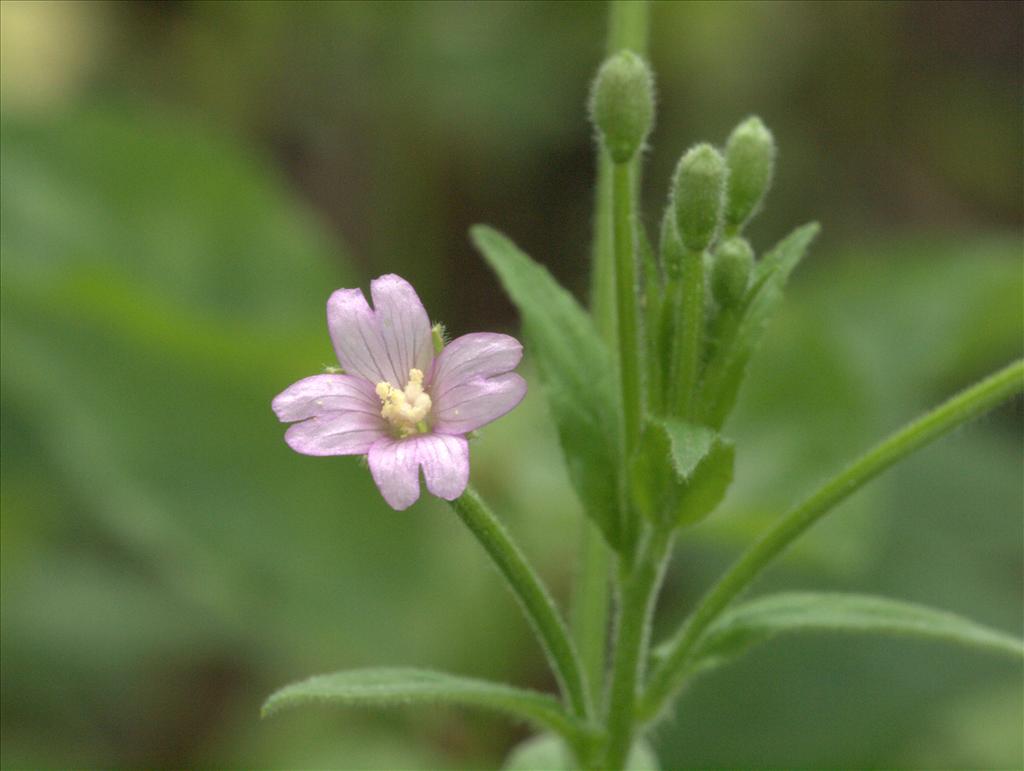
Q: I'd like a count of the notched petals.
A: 4